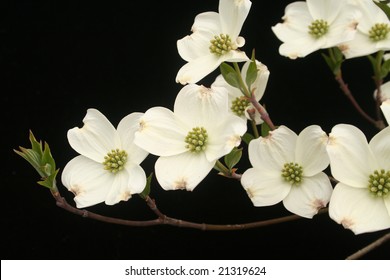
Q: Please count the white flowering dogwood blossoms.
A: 8